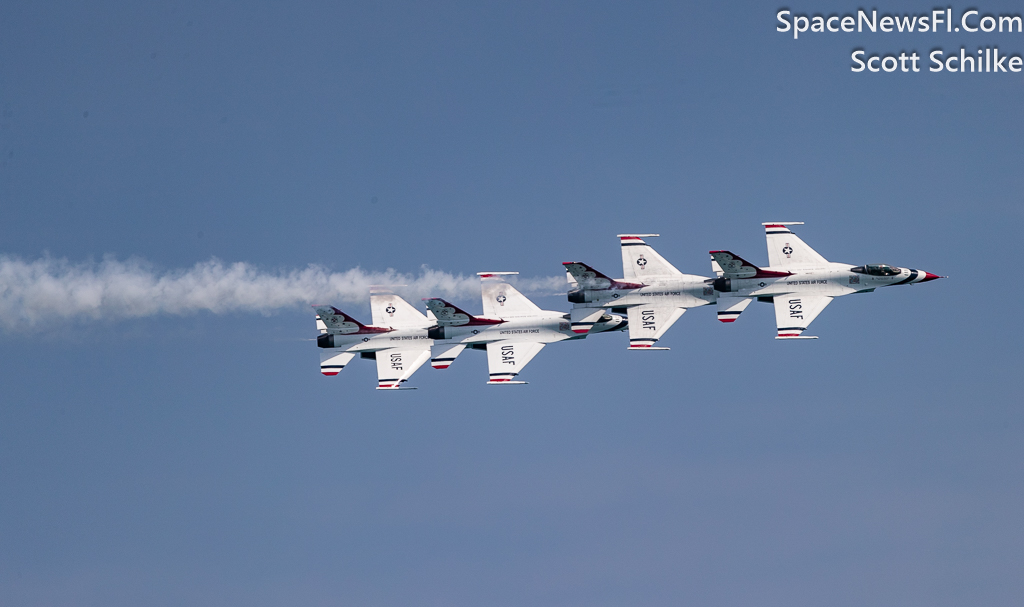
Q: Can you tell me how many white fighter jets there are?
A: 4